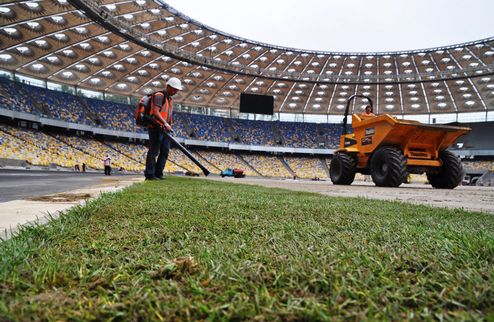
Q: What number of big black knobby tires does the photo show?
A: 3